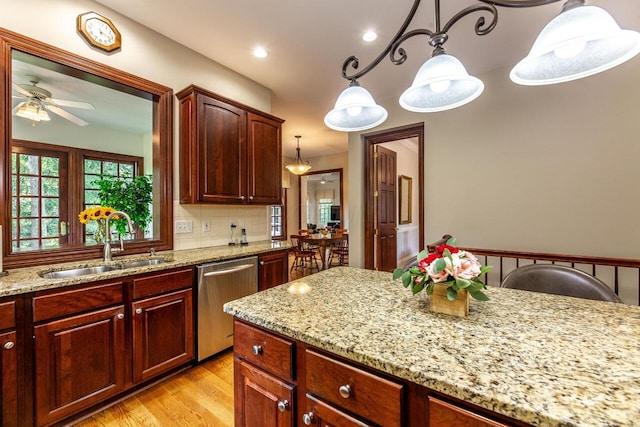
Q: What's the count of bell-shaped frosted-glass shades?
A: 3